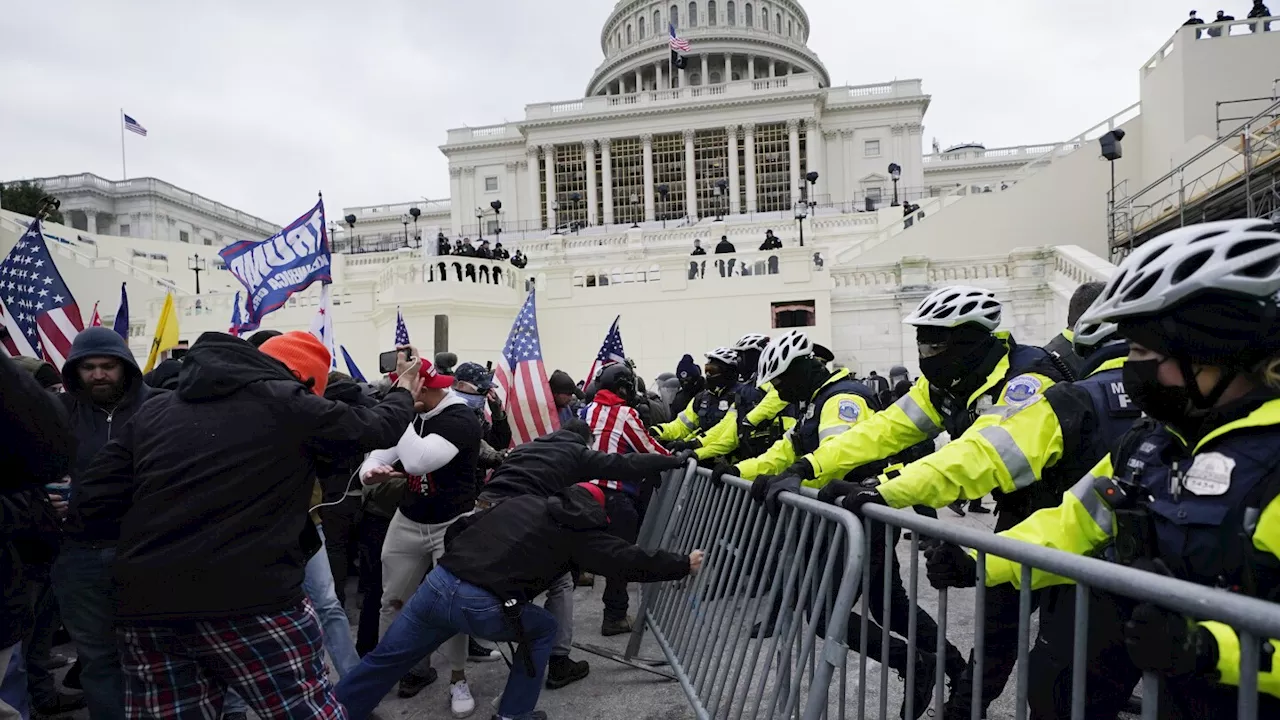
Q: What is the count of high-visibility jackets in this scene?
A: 6